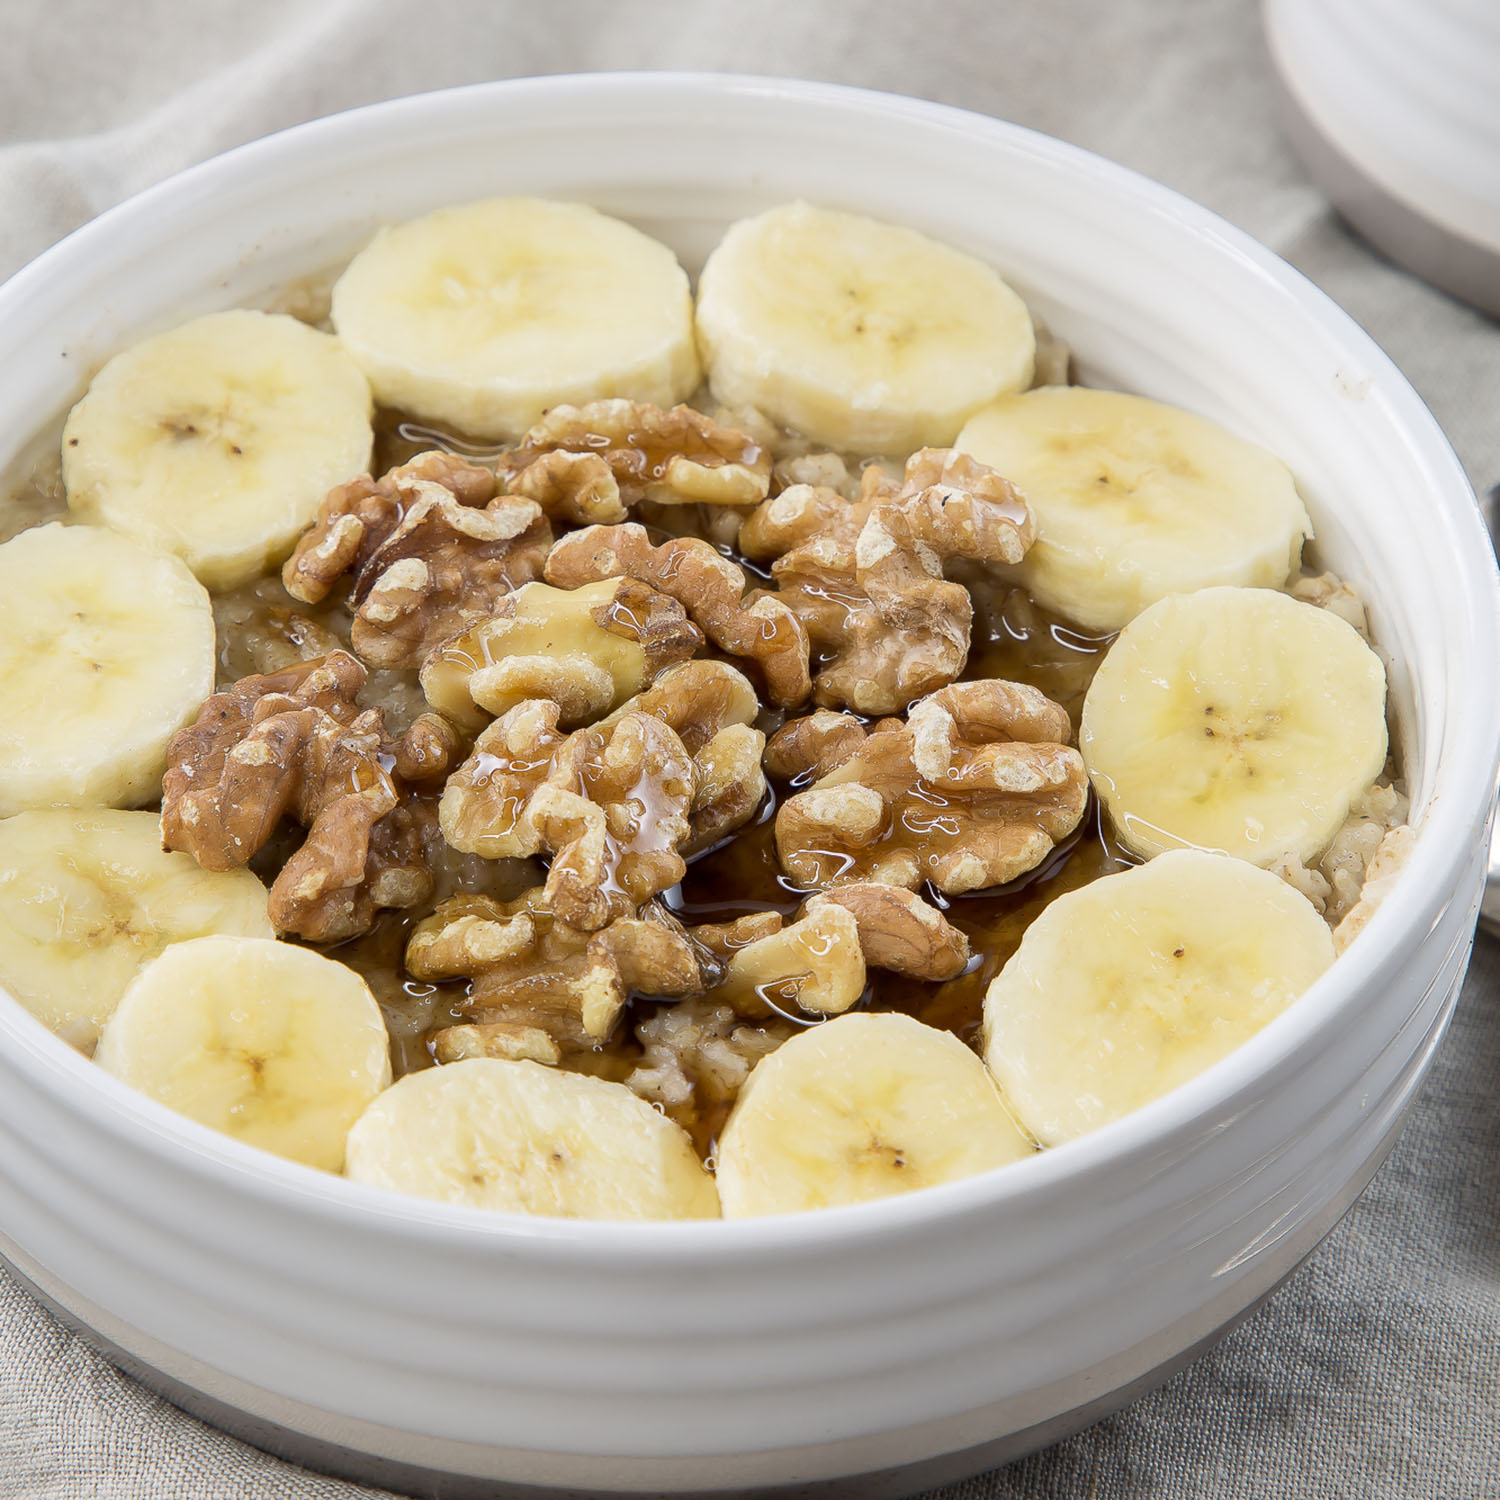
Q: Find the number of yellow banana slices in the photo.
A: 11